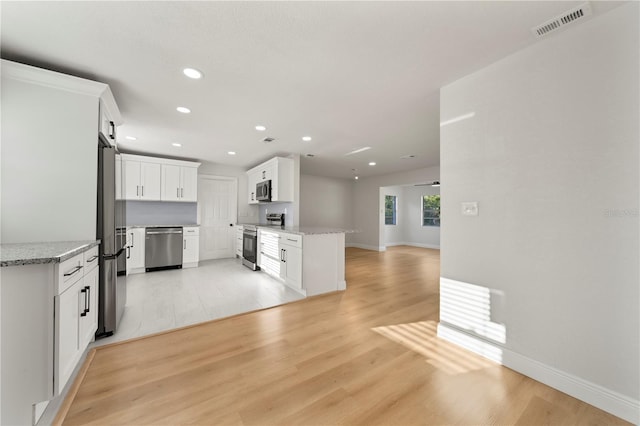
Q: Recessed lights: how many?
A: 8